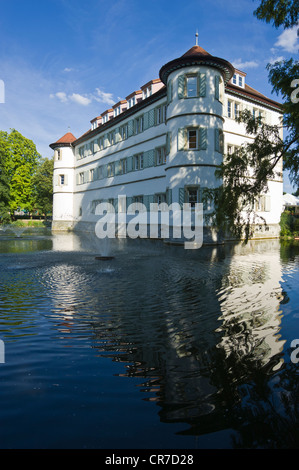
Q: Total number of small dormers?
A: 6